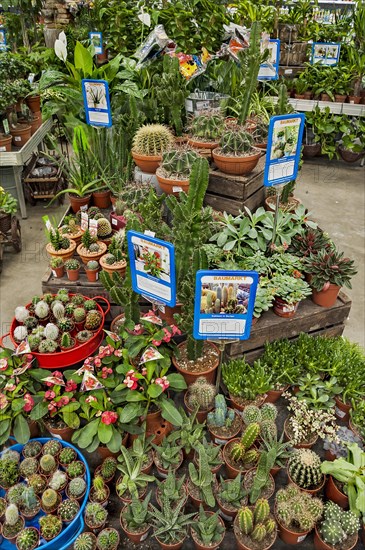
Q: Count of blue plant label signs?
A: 8